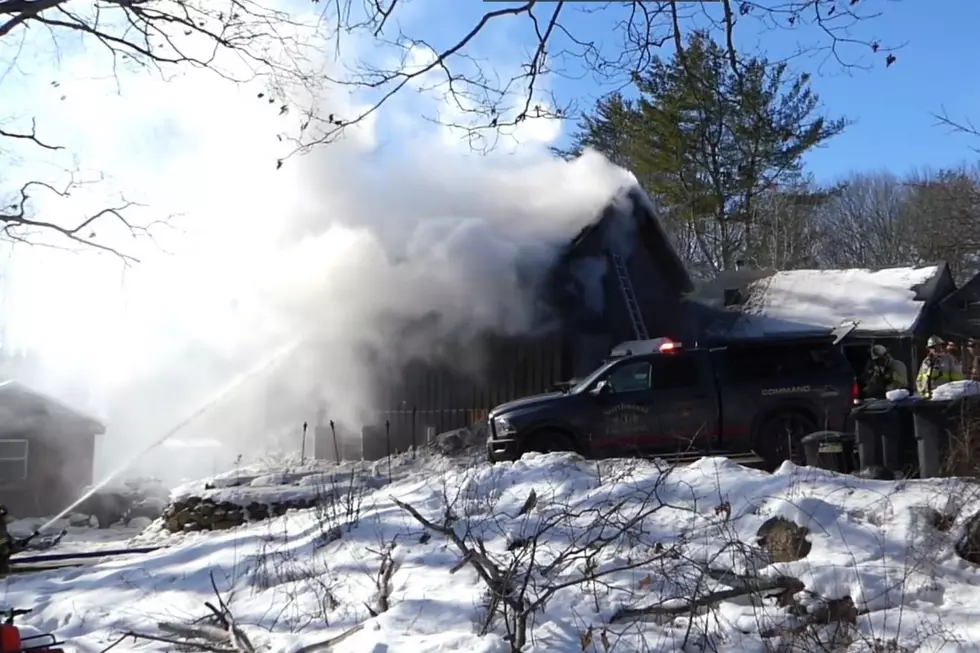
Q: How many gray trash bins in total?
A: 3